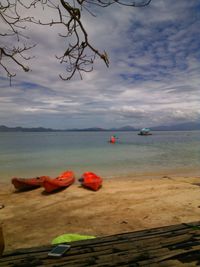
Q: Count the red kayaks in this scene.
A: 3